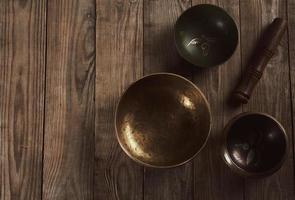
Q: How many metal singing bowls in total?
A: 3